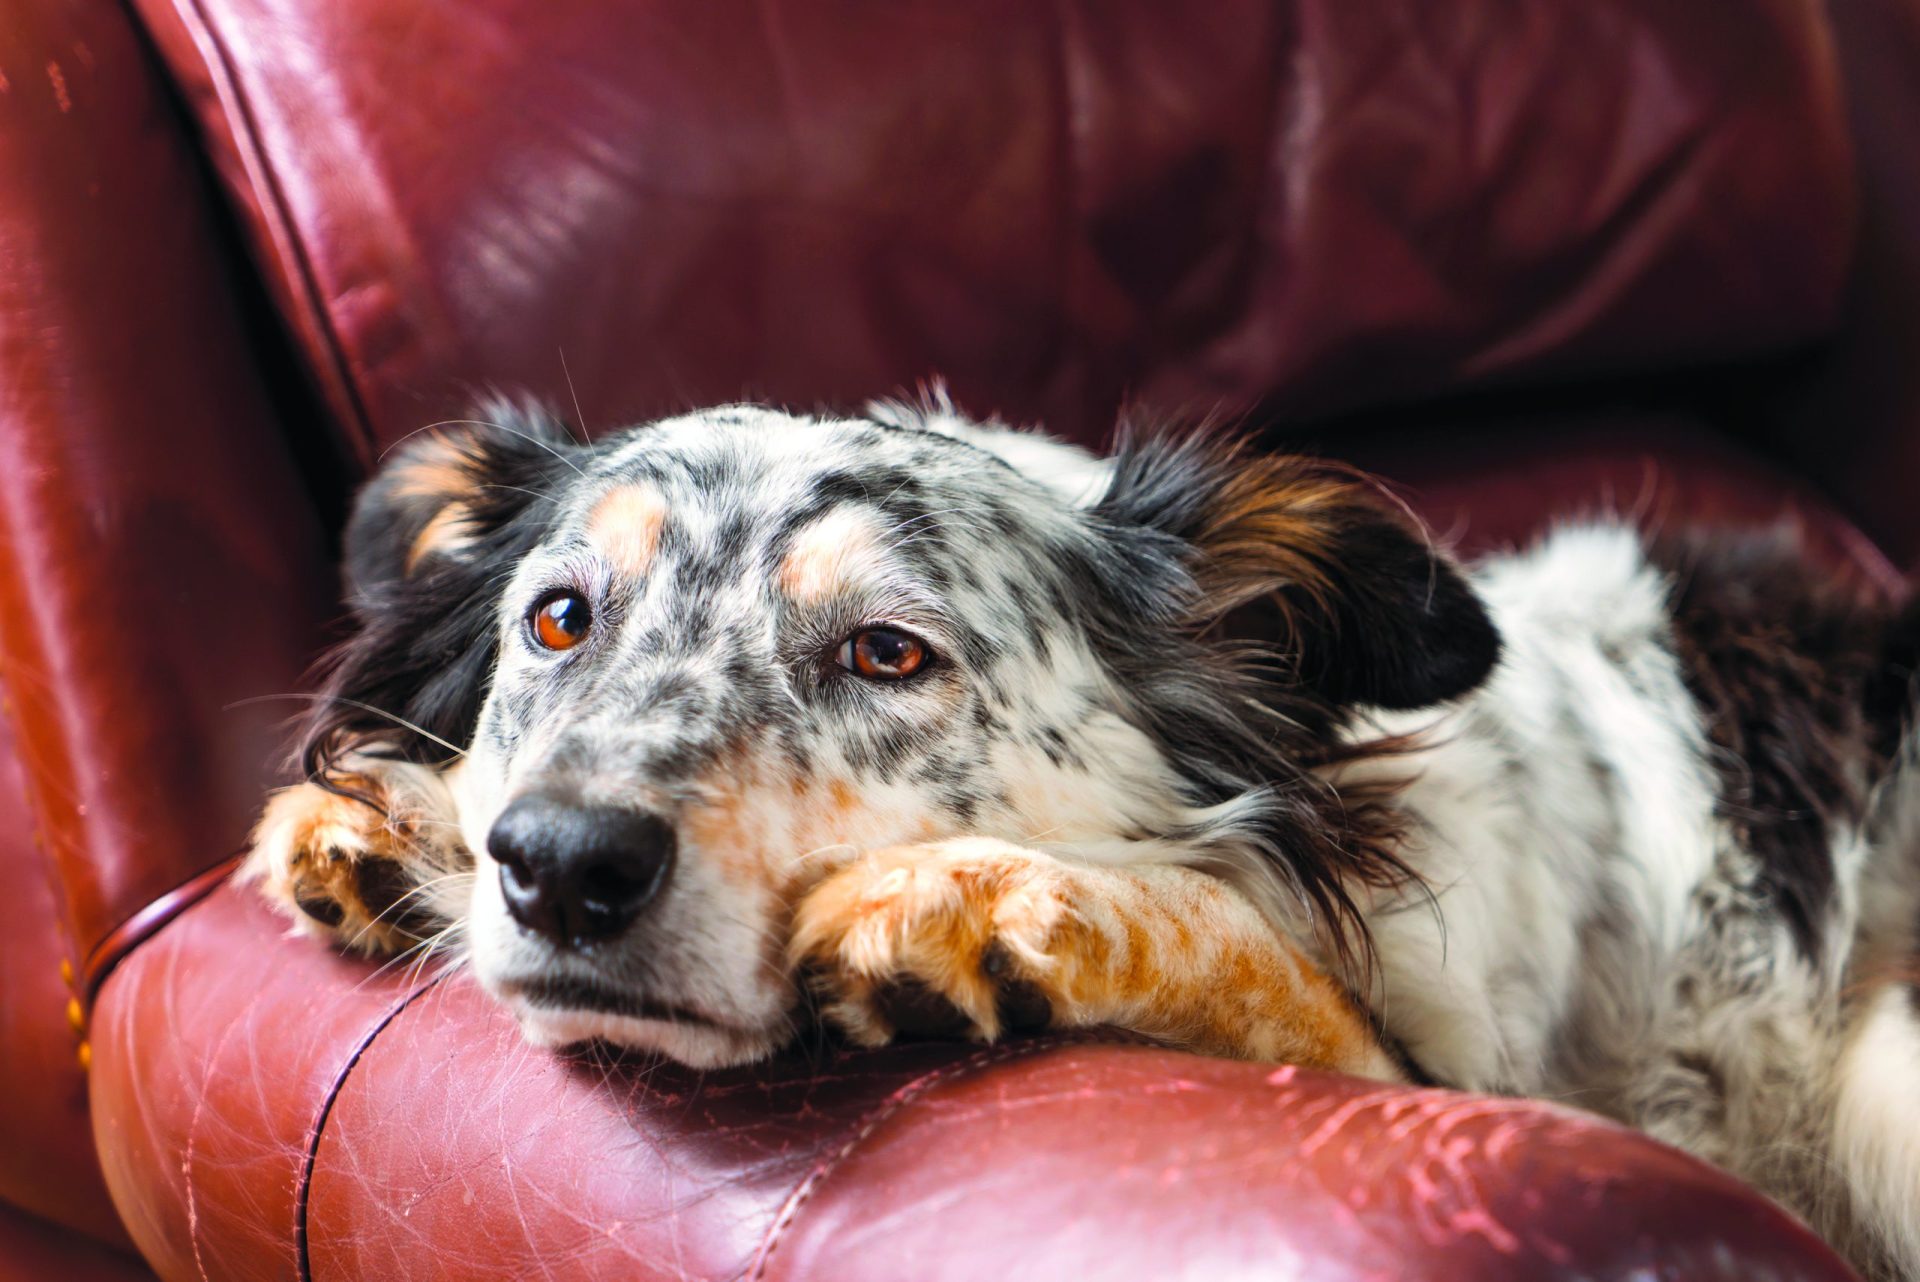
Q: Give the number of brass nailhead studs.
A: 3